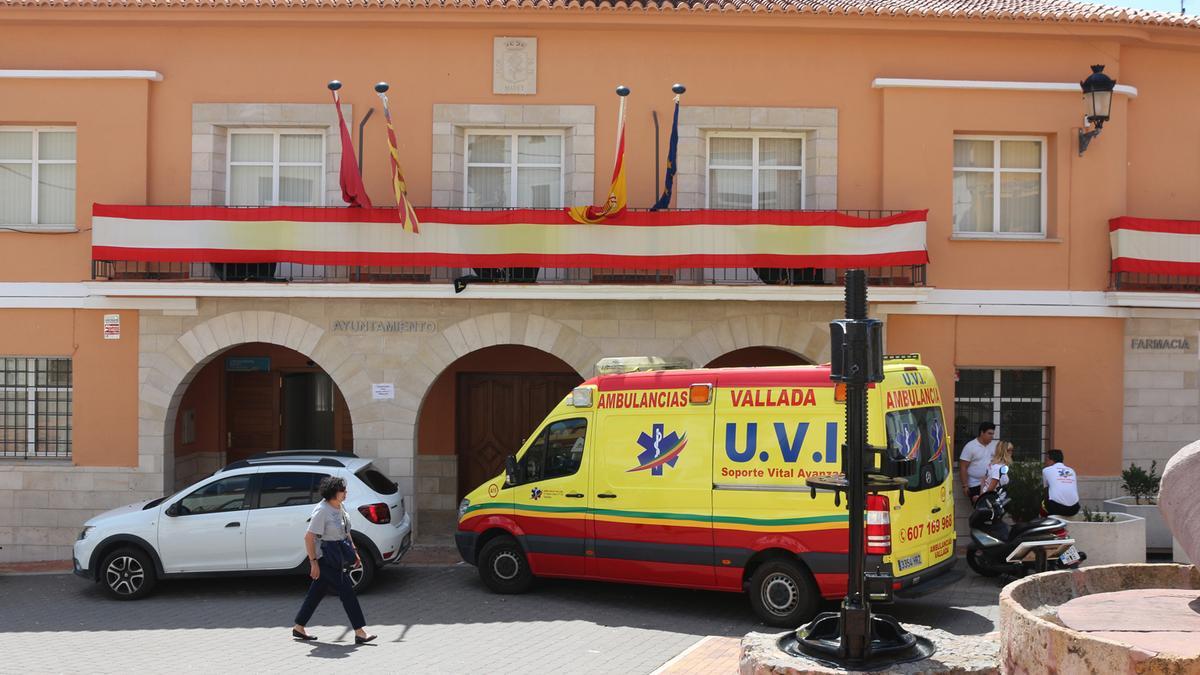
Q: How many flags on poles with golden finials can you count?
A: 0